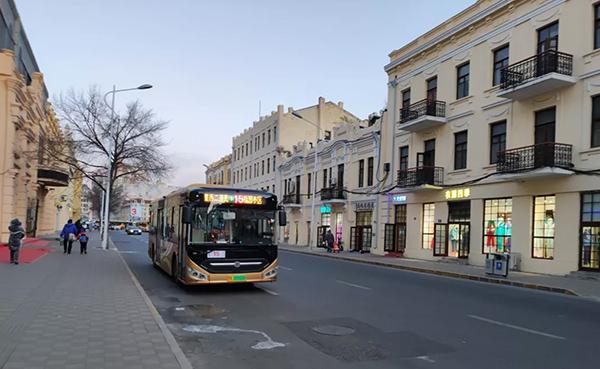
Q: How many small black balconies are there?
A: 6